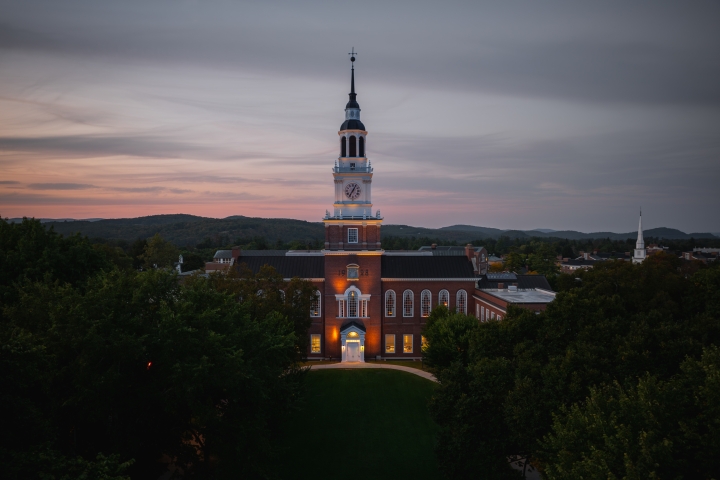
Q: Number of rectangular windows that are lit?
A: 4